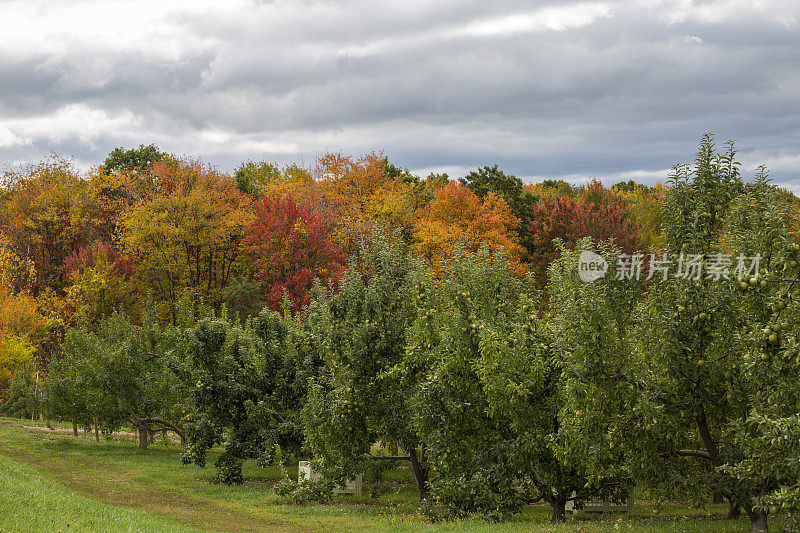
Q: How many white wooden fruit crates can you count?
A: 2